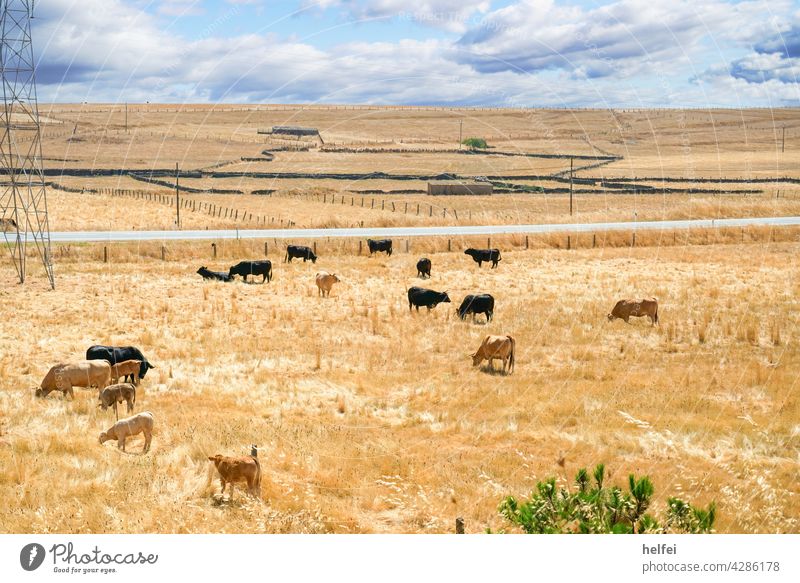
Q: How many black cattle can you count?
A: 9